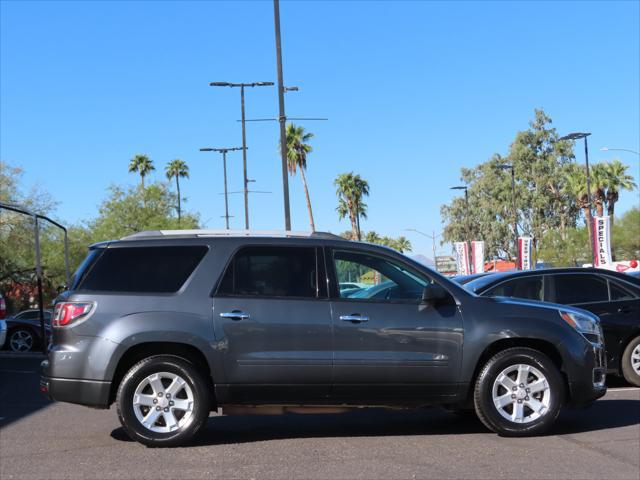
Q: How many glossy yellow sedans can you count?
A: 0